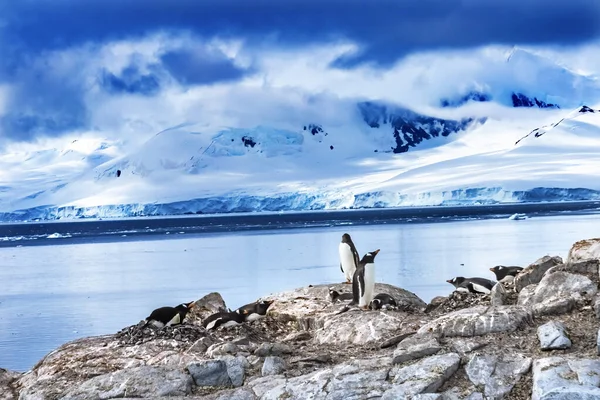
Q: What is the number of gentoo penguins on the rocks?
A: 9